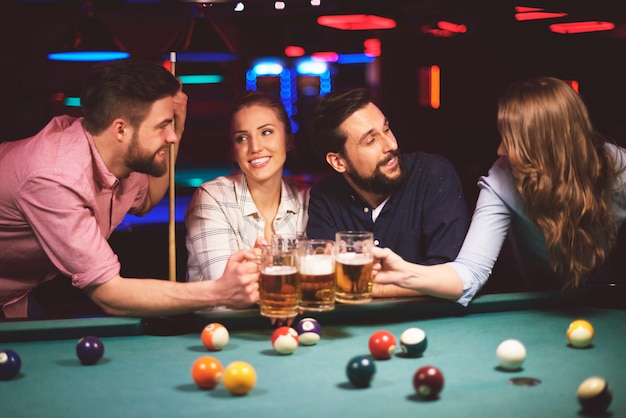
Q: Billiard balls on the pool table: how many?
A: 14